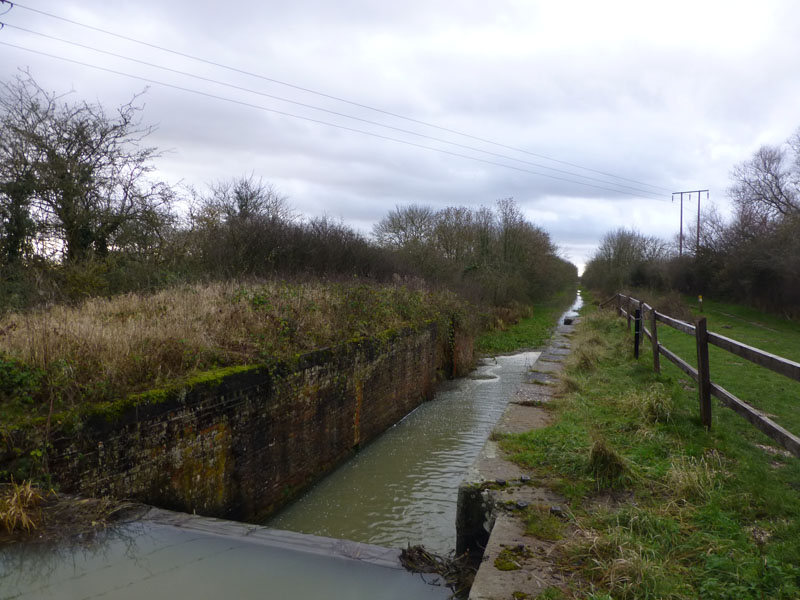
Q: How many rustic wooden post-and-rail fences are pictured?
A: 1